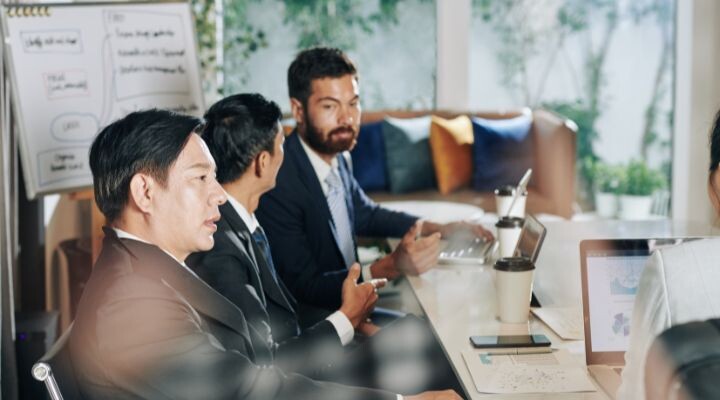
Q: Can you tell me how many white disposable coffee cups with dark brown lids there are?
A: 3